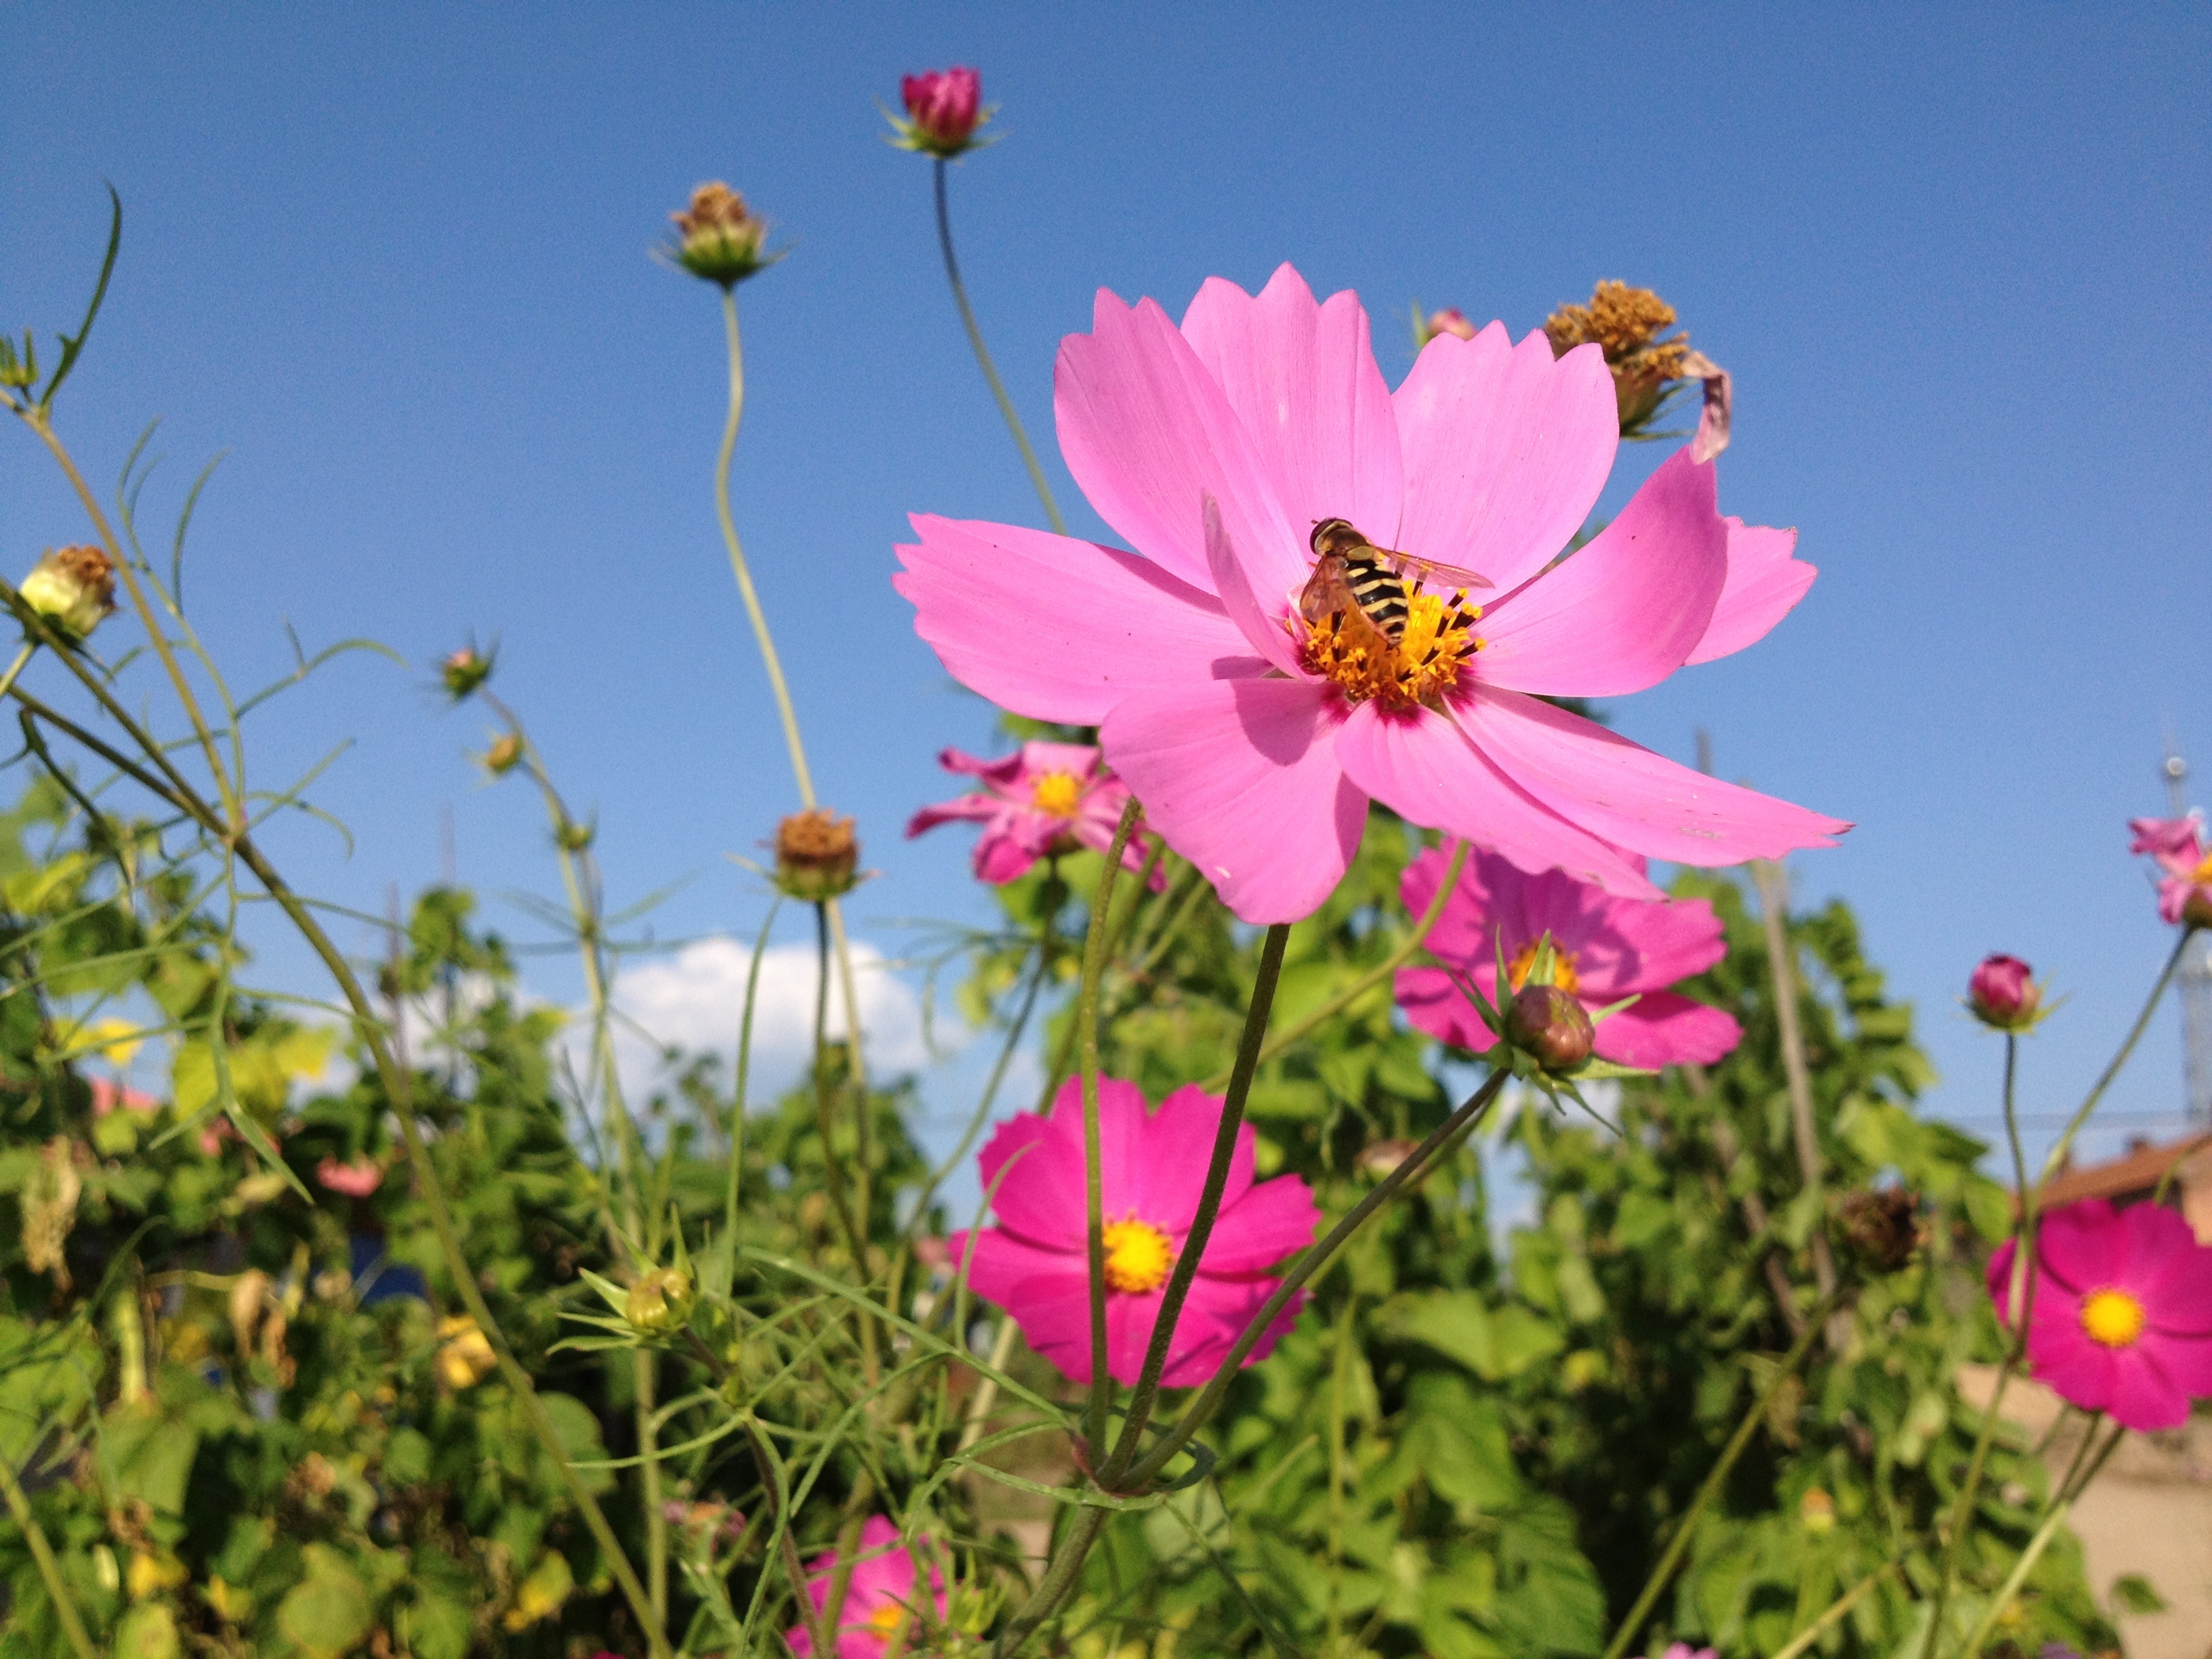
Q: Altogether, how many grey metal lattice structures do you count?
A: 1